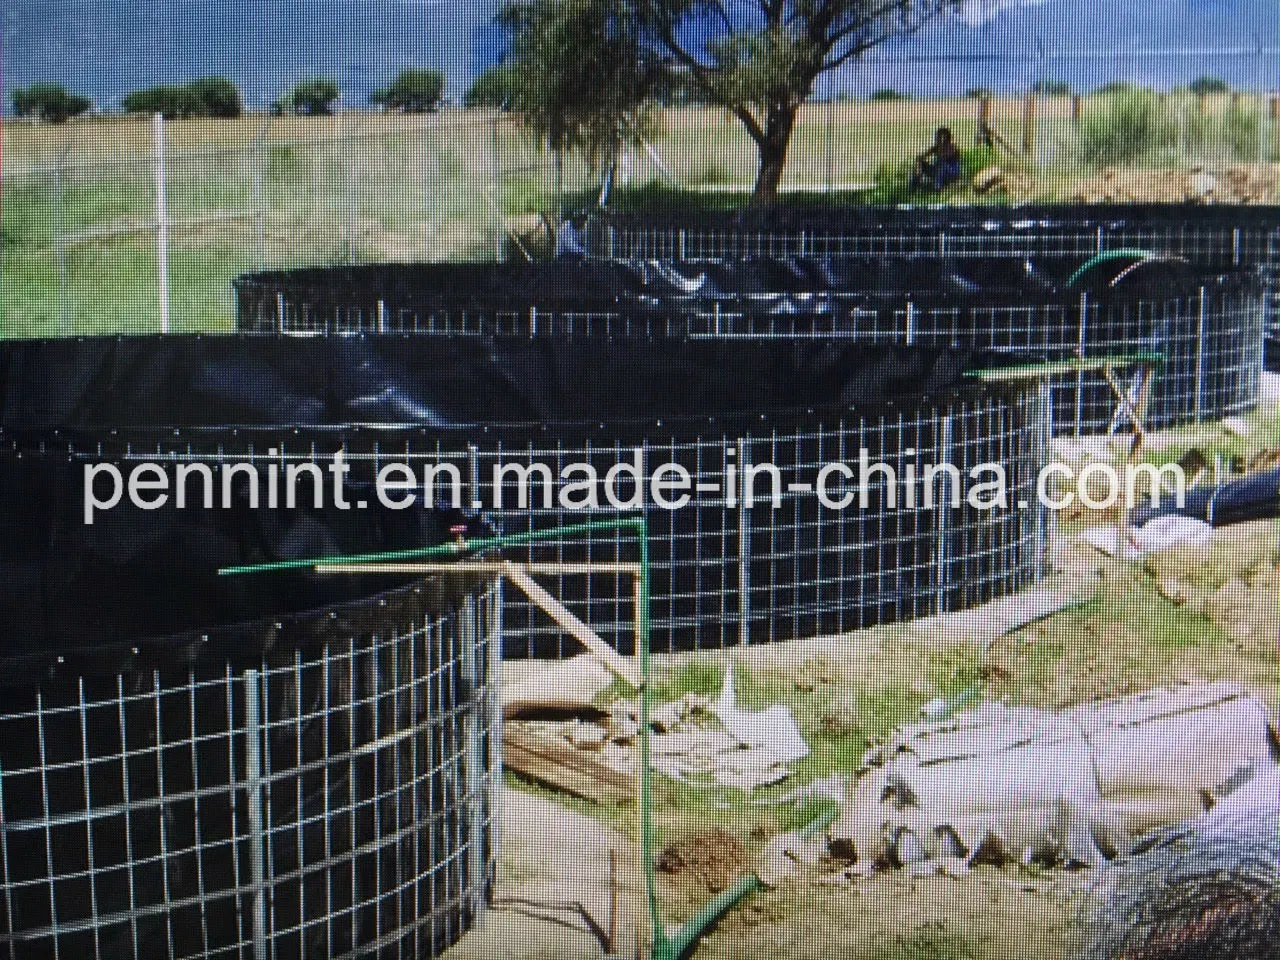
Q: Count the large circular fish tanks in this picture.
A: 4